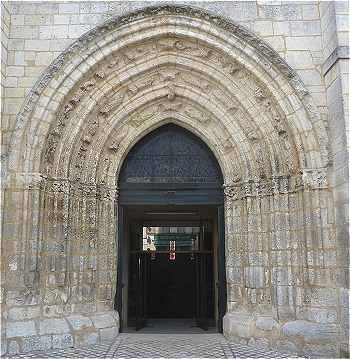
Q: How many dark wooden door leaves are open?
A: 2